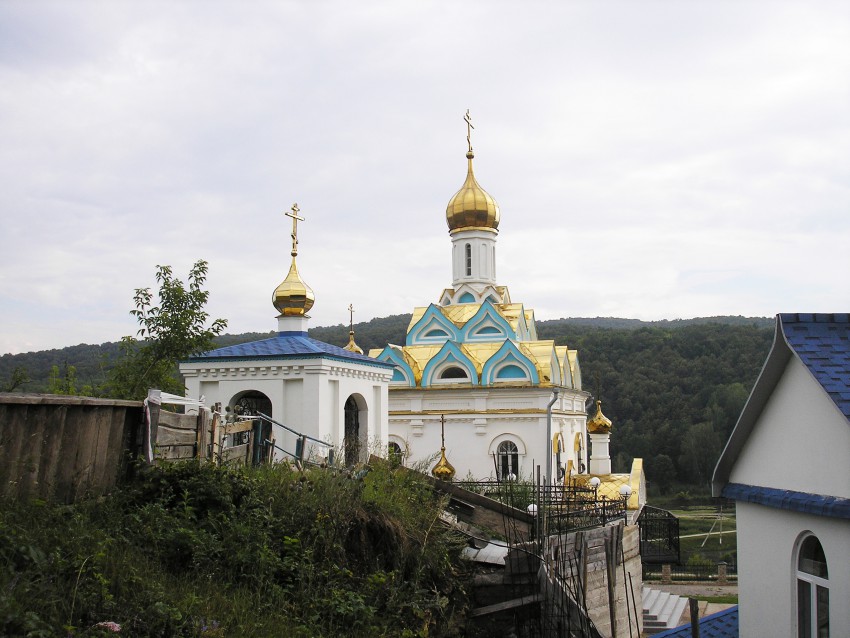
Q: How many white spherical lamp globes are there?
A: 4